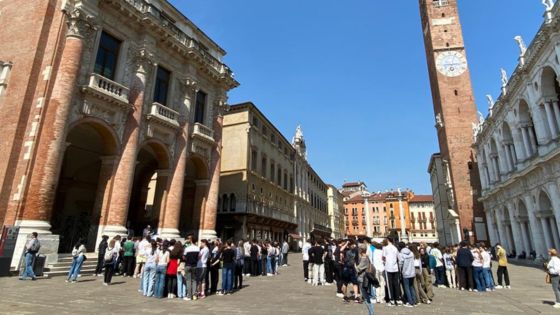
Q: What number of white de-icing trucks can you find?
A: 0